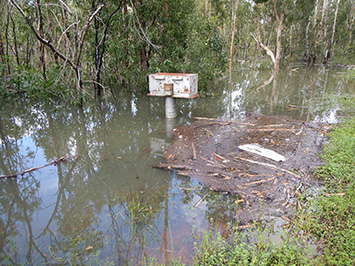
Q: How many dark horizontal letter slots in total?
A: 2